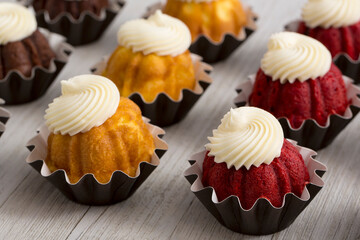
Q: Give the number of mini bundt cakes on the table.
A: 8